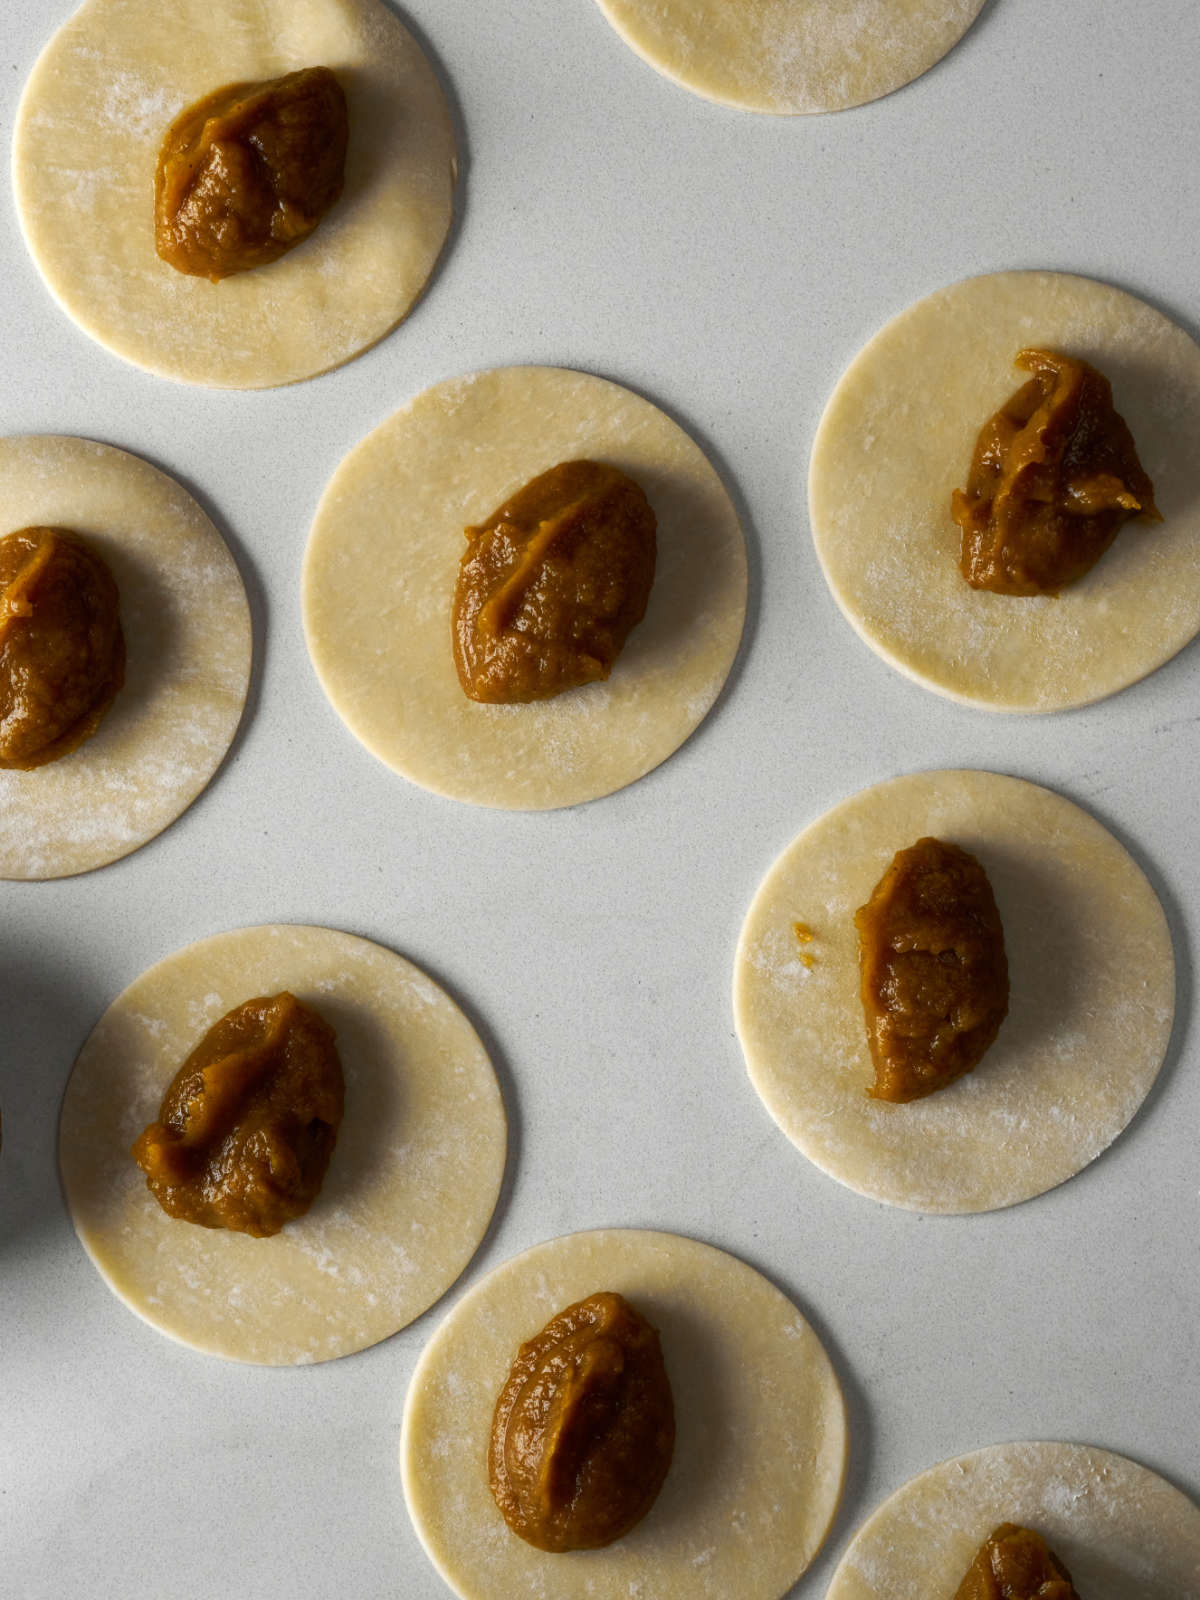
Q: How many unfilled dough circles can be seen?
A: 1